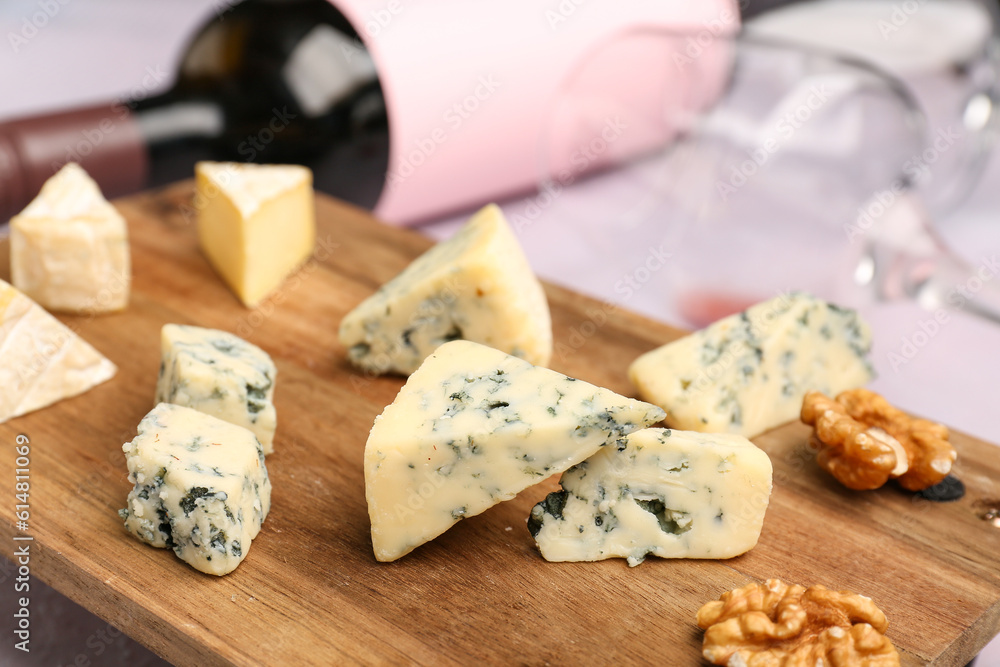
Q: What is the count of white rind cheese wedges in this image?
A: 3